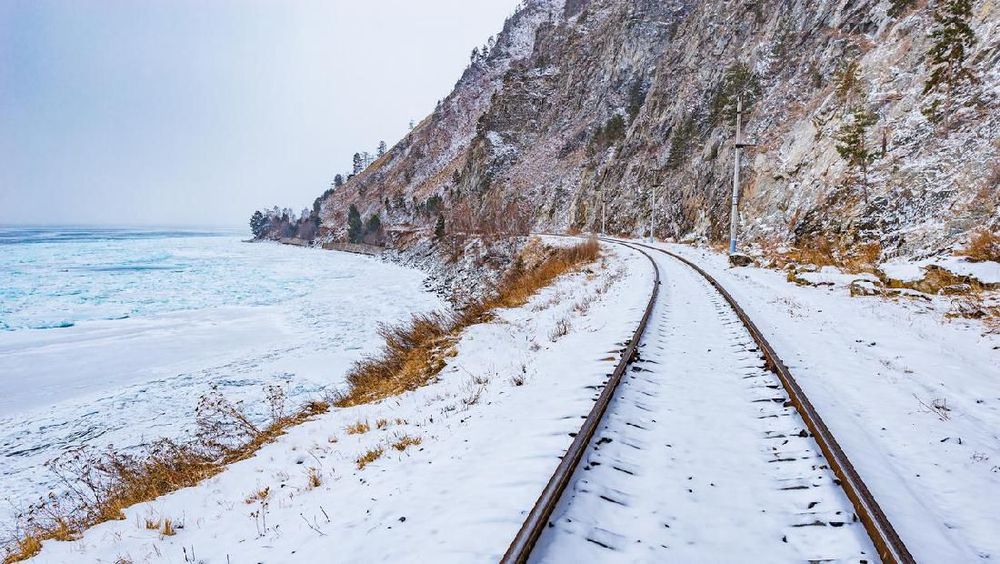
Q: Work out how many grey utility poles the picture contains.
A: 3